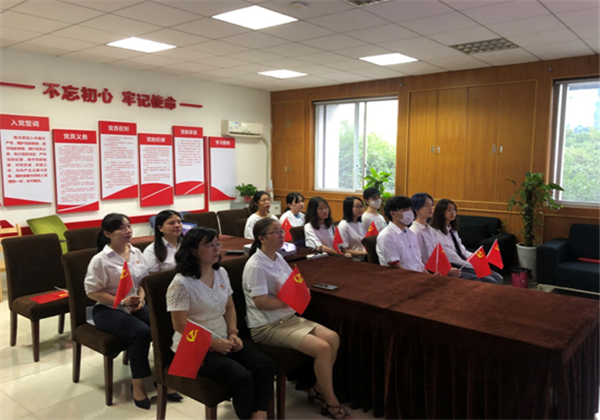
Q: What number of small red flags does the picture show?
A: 10